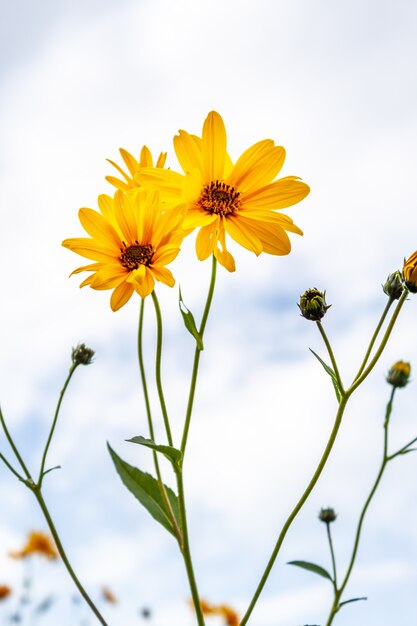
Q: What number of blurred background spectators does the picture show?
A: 0